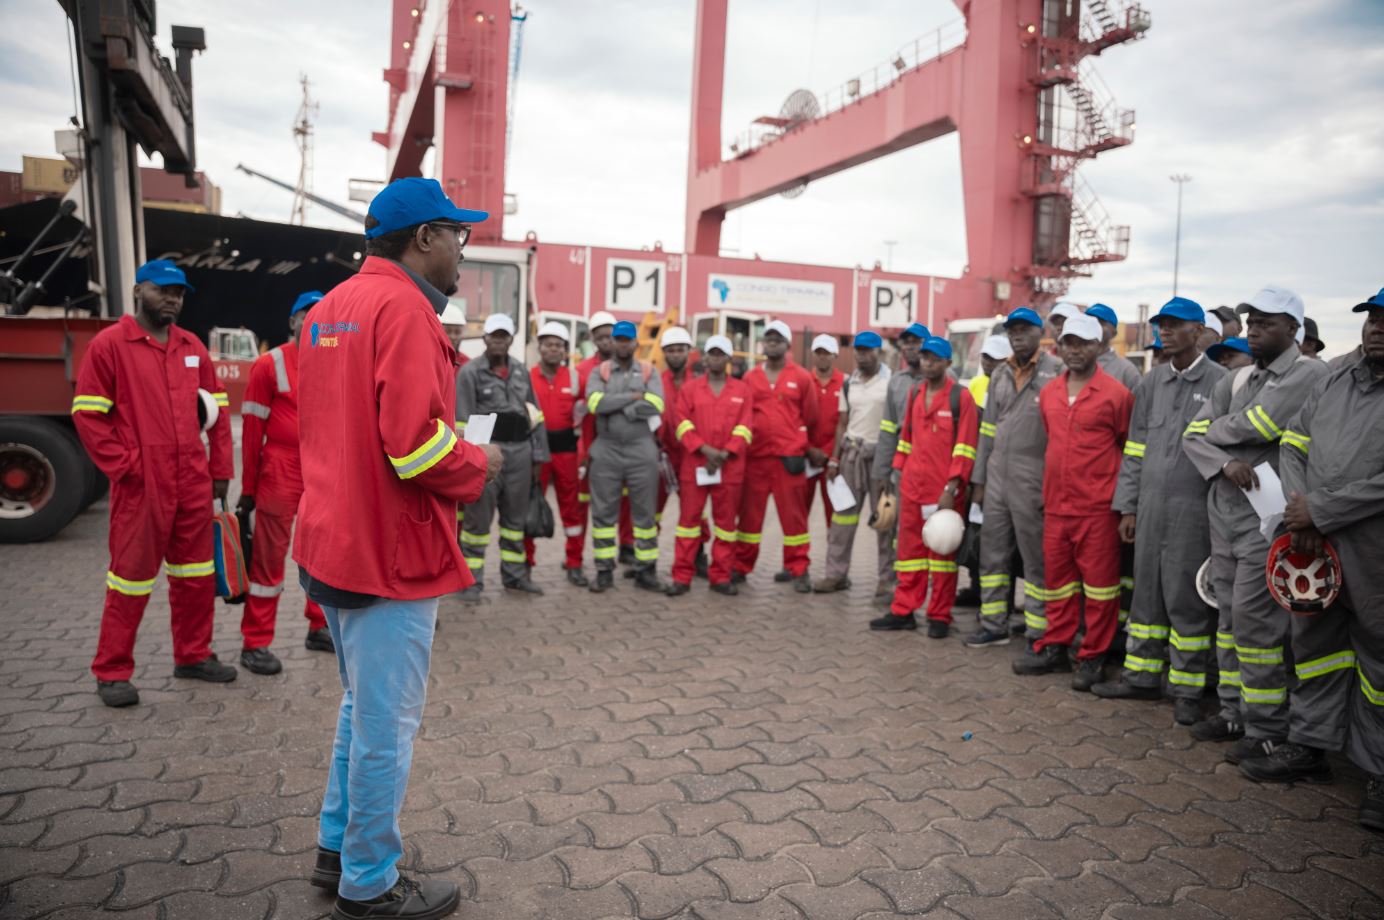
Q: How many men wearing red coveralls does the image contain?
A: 11